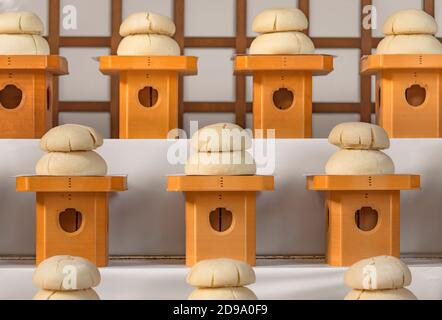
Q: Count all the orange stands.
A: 7